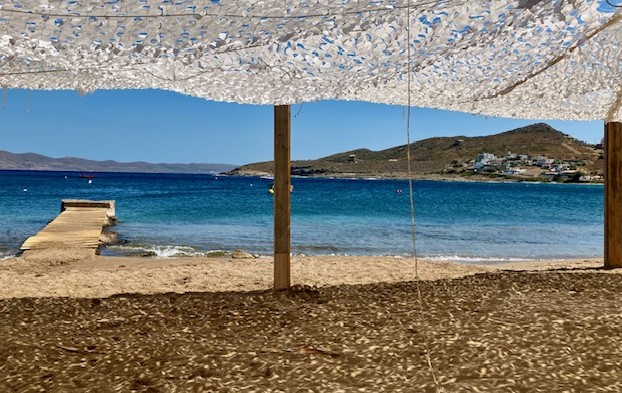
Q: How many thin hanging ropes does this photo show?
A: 1